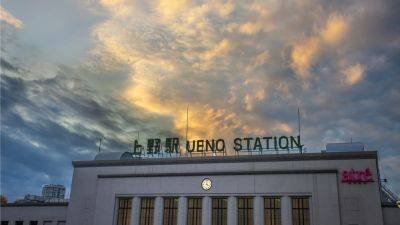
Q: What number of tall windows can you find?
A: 8